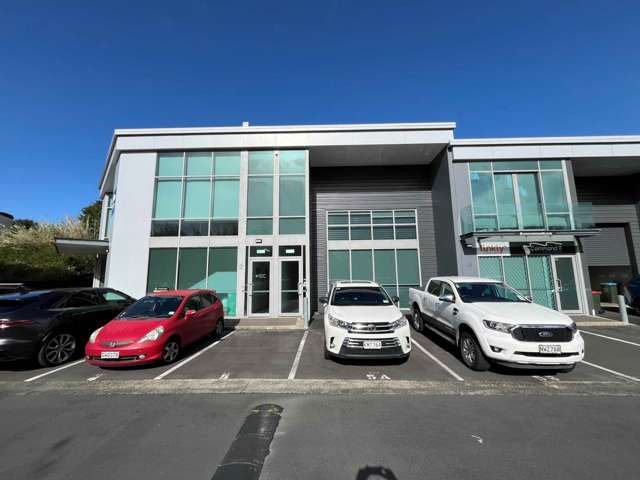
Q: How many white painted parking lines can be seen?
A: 6